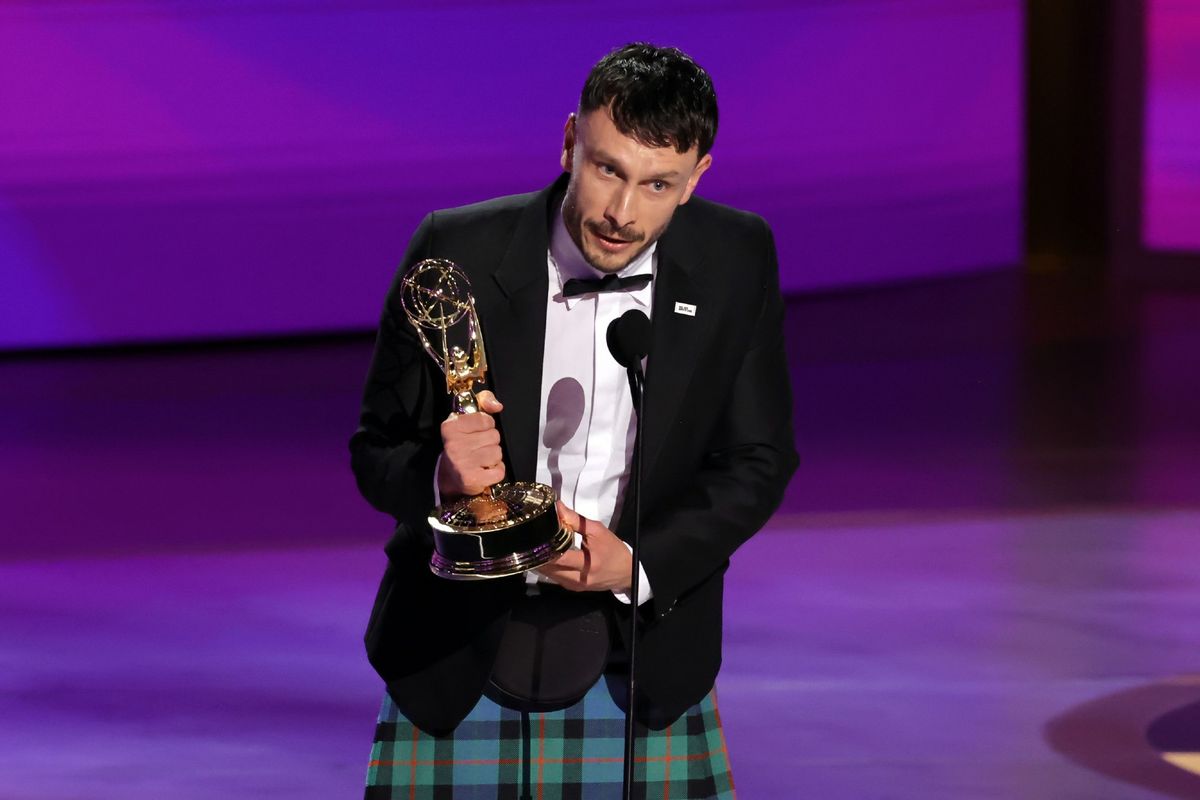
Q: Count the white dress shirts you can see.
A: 1